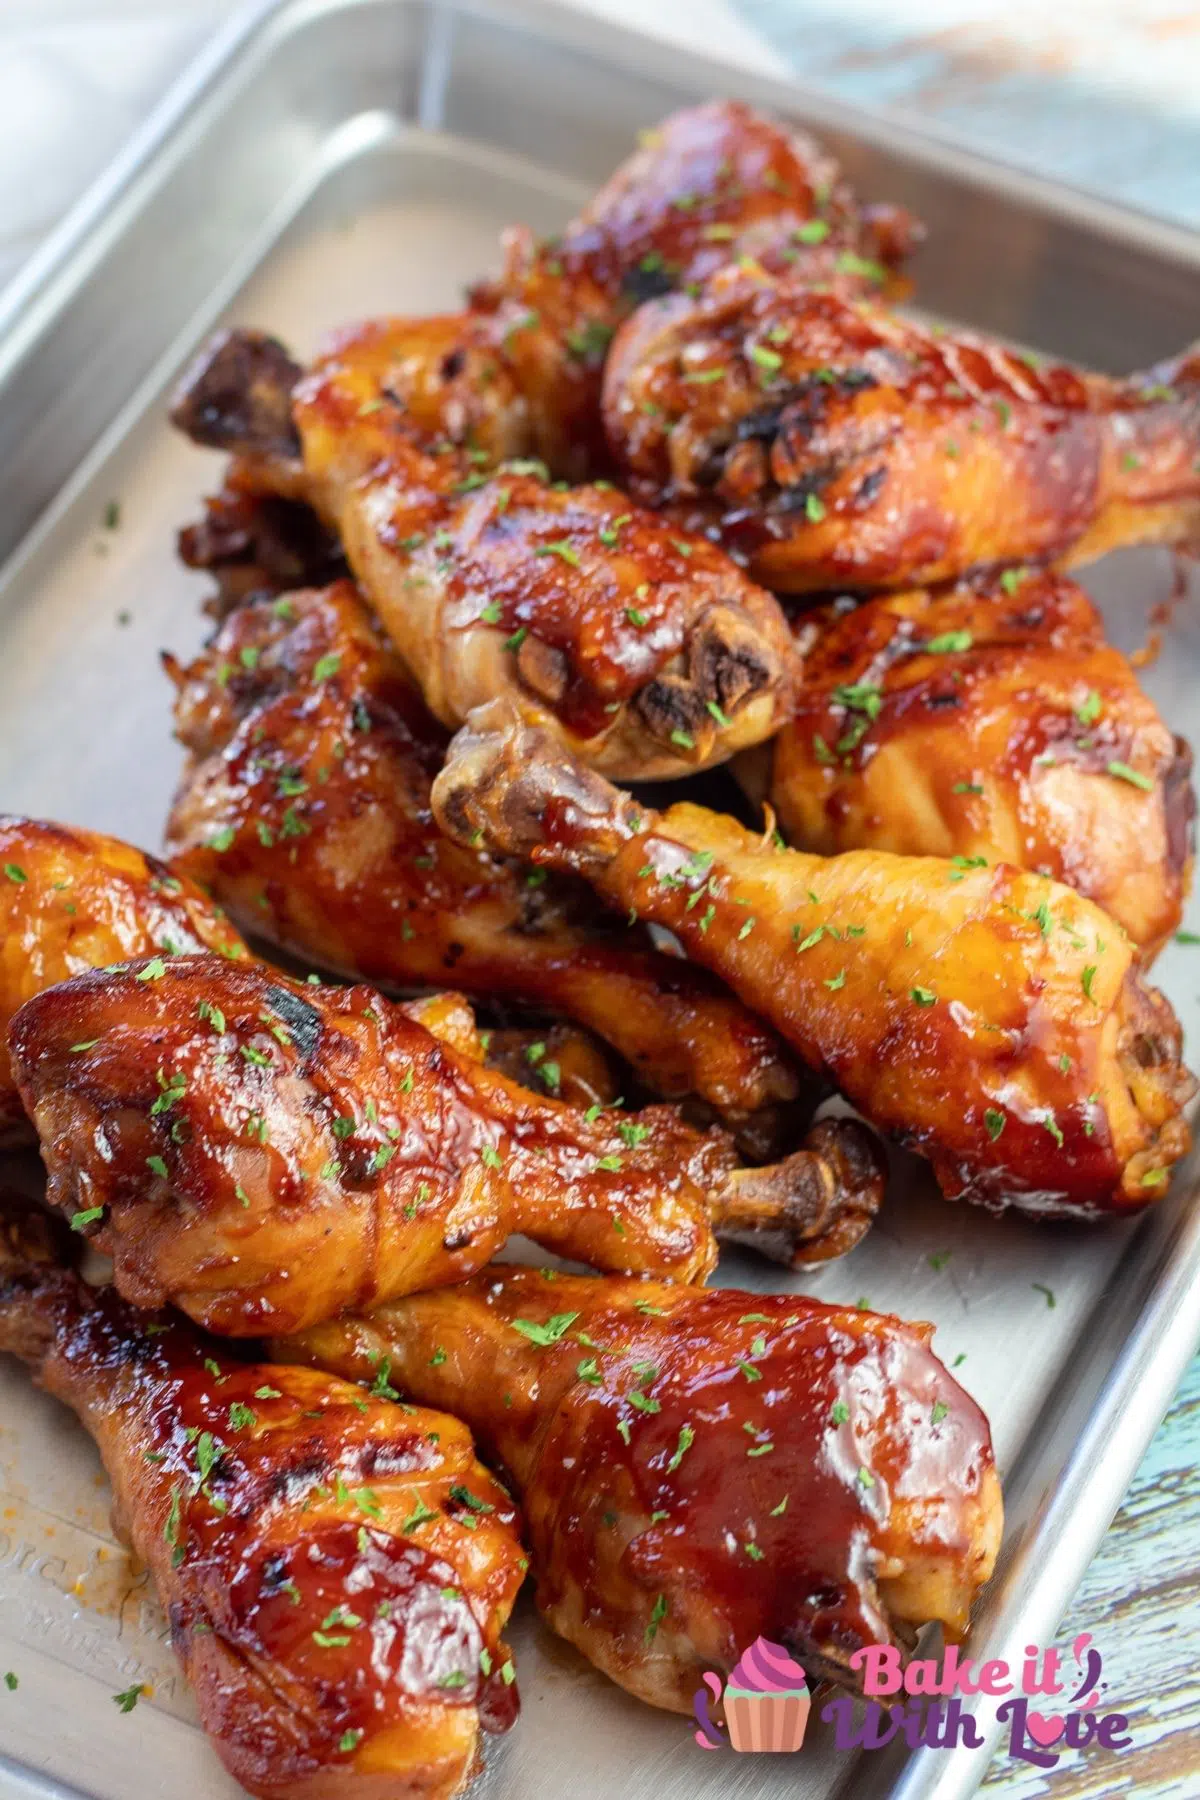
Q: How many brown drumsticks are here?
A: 11